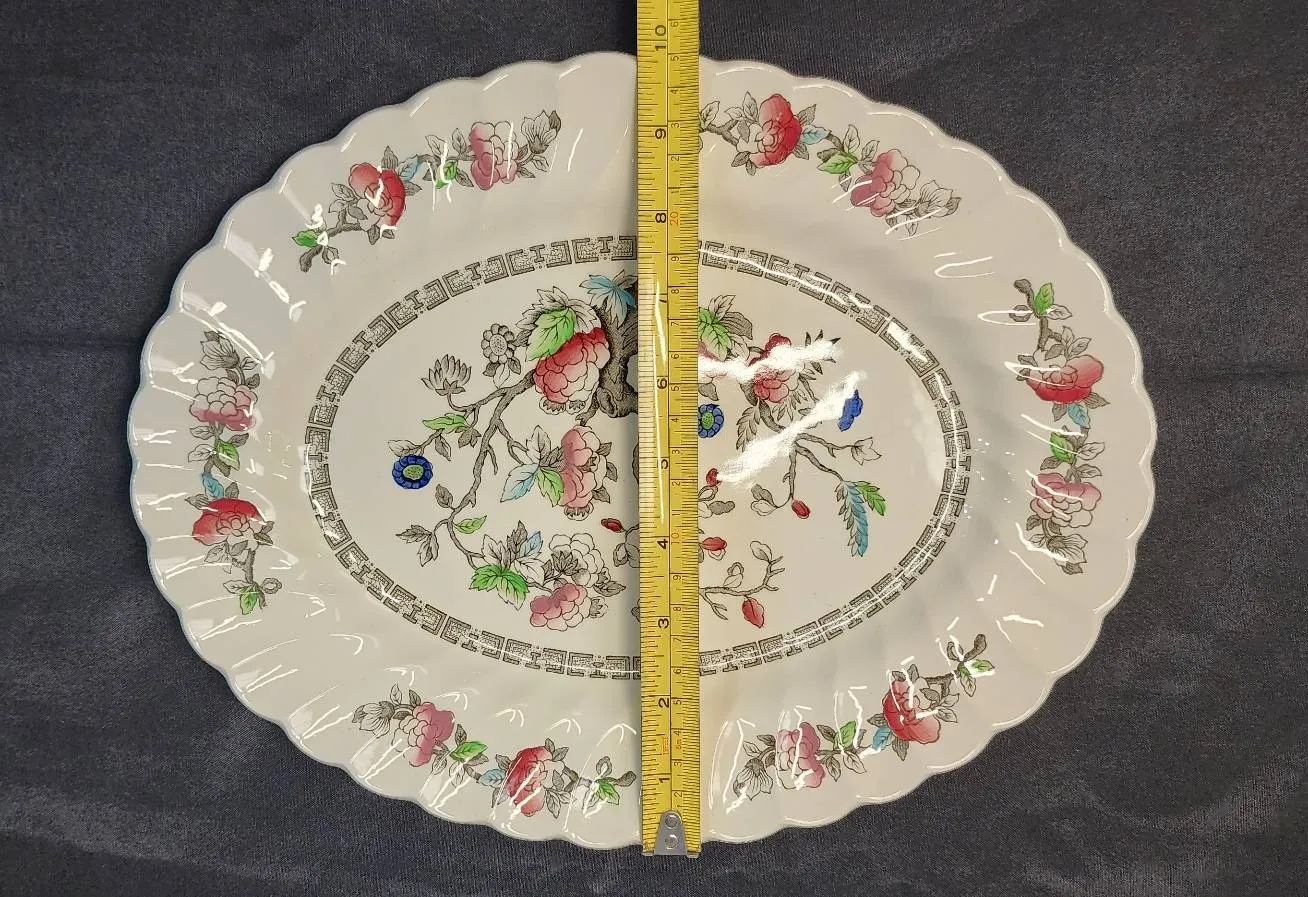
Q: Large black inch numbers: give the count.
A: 10